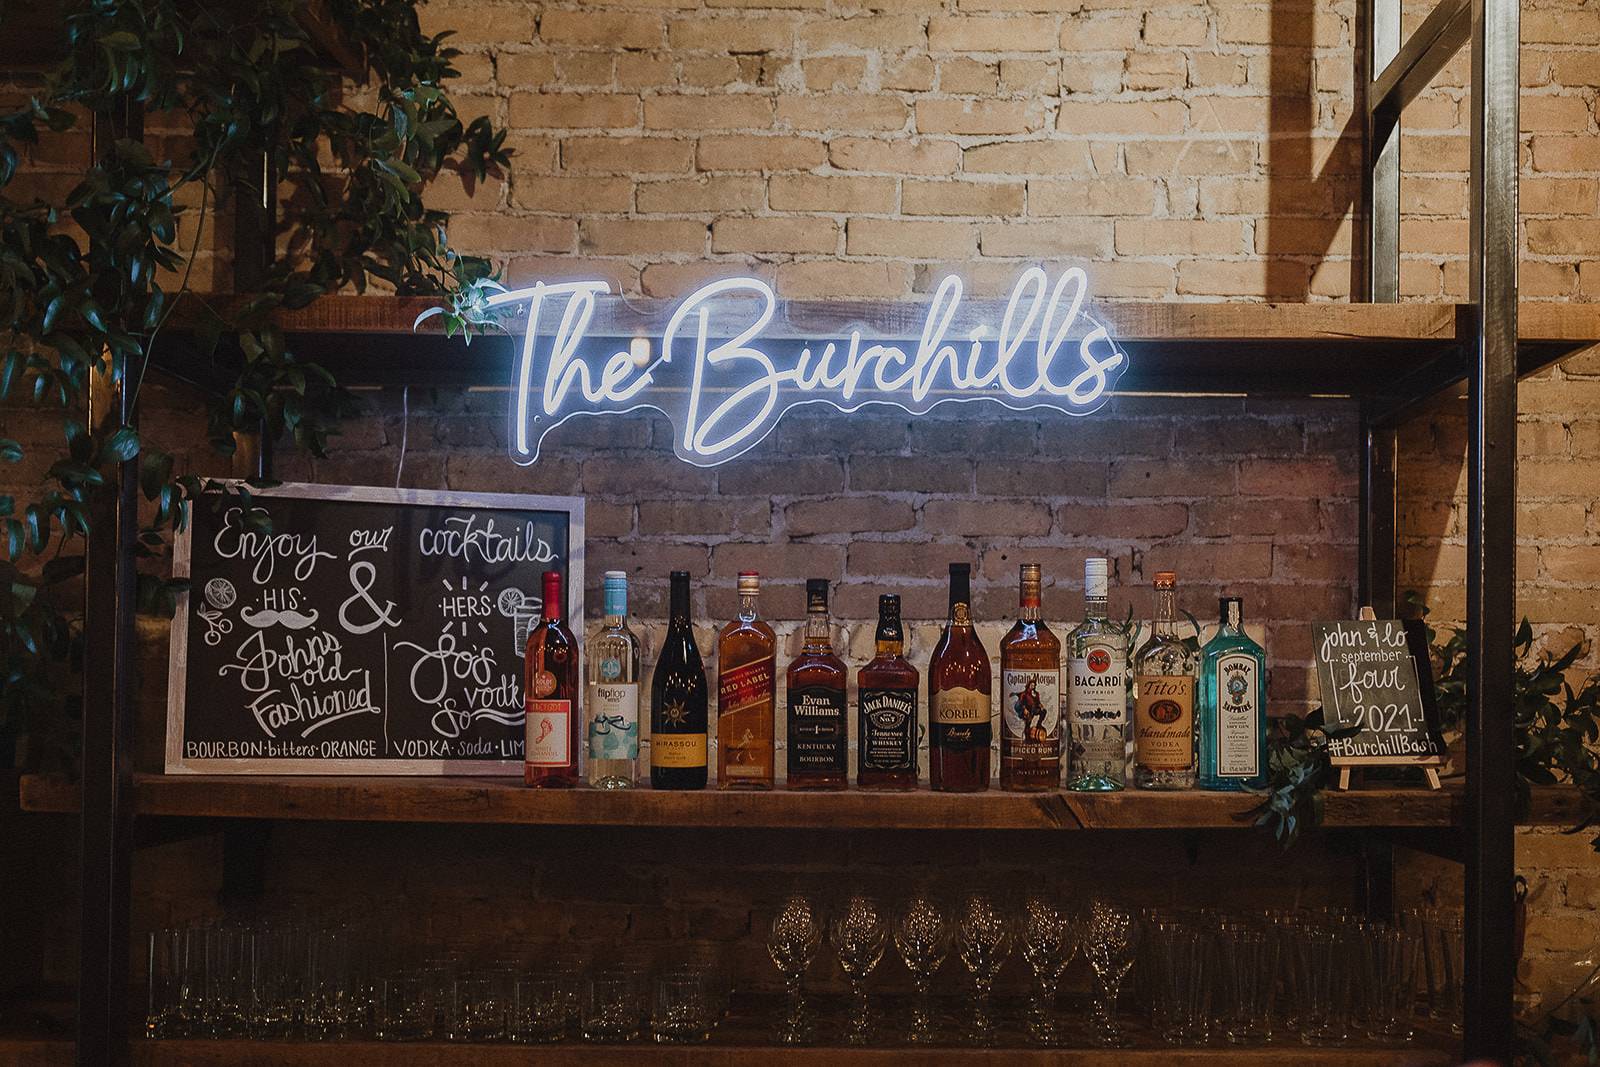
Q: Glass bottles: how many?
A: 11